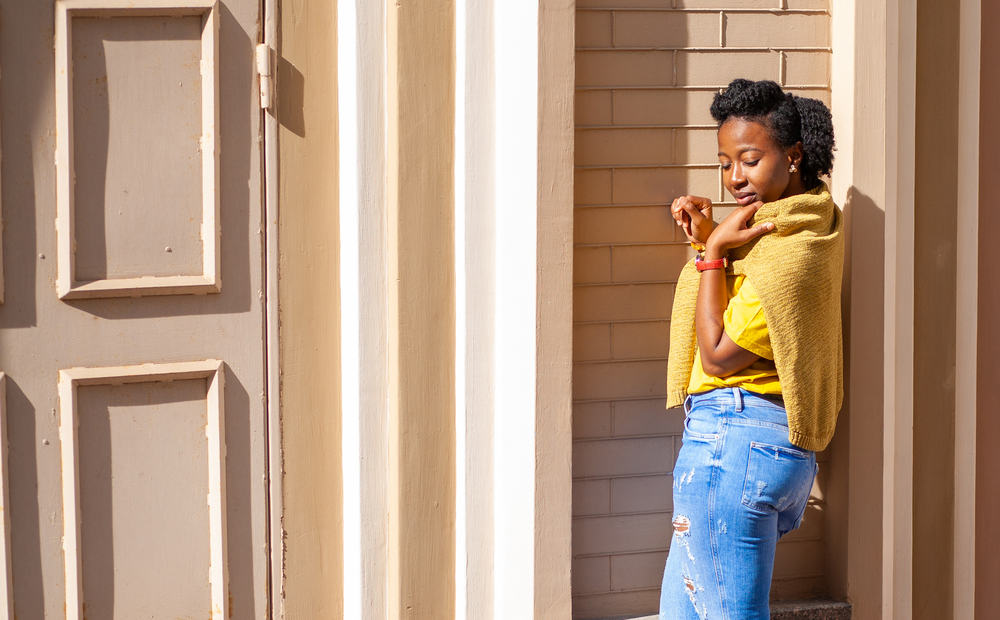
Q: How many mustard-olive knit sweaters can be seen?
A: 1